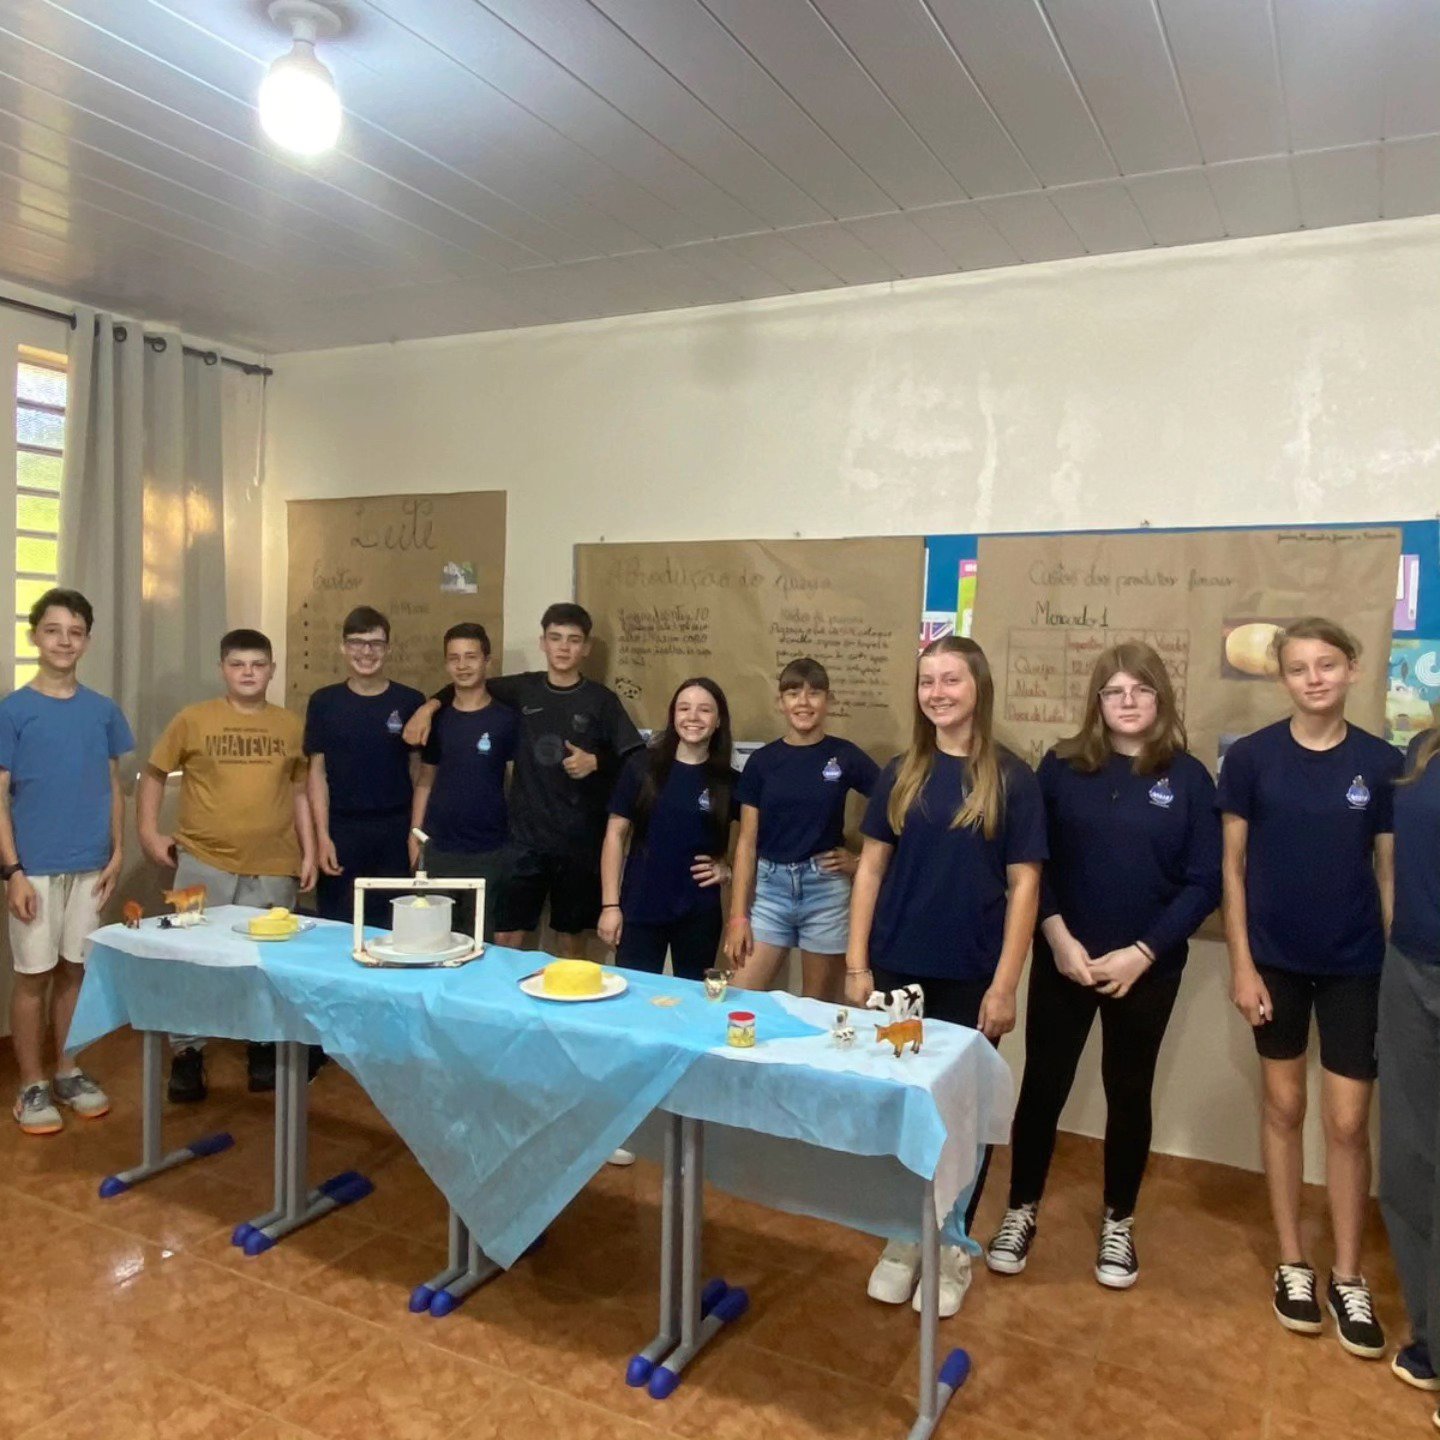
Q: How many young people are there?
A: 11